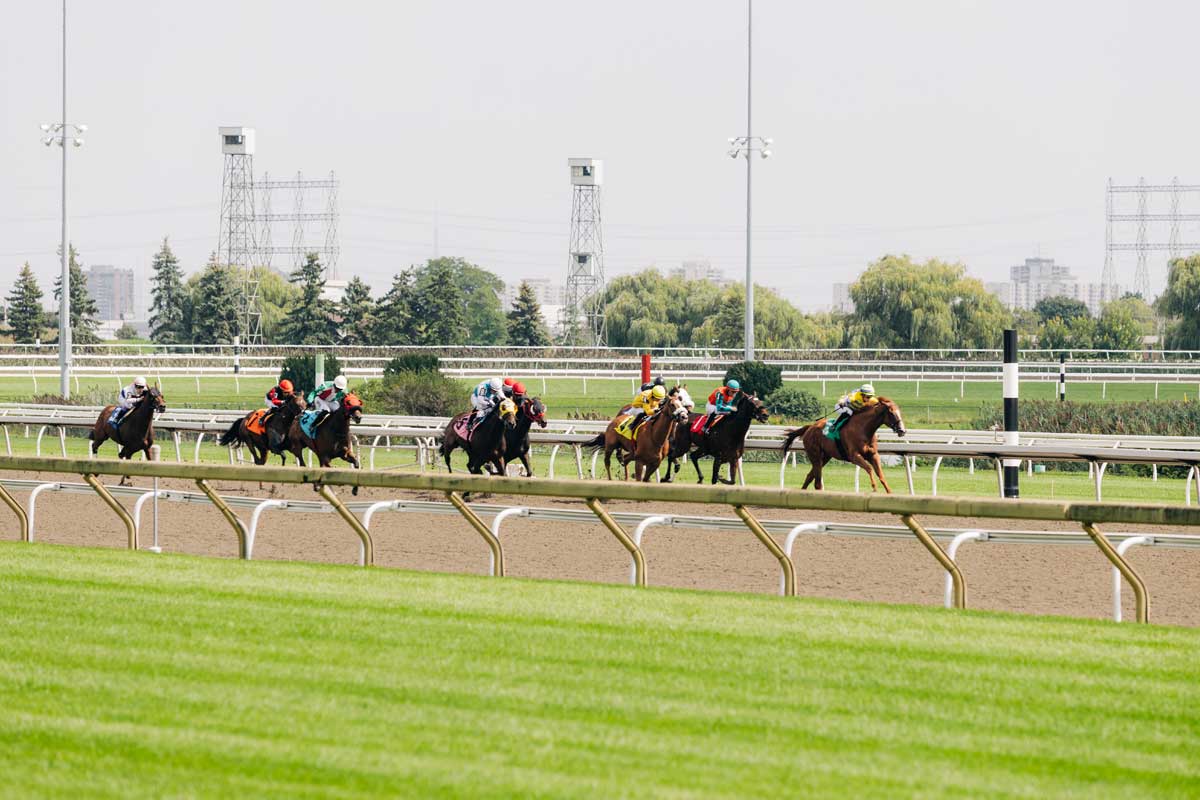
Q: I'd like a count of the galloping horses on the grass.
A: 0